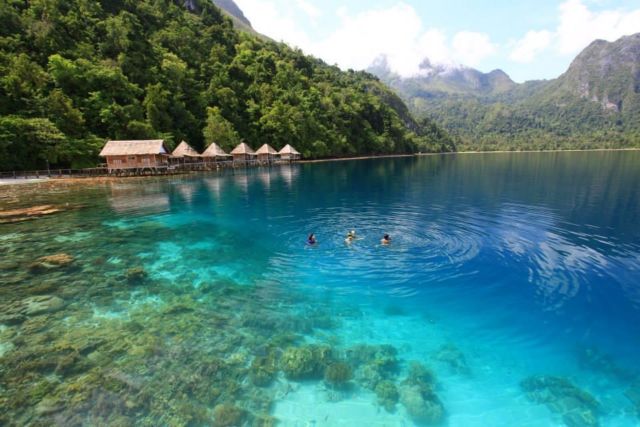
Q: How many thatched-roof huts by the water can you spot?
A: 6